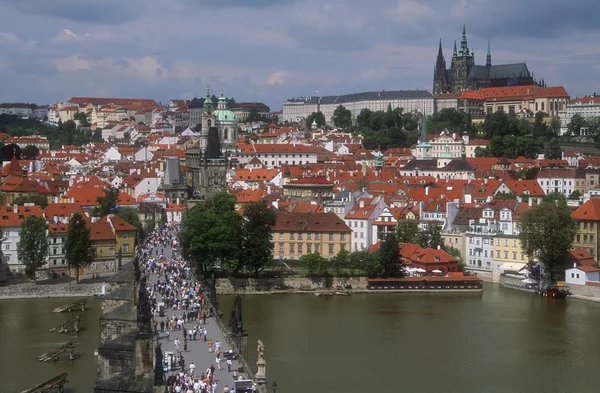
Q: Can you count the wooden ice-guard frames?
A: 4